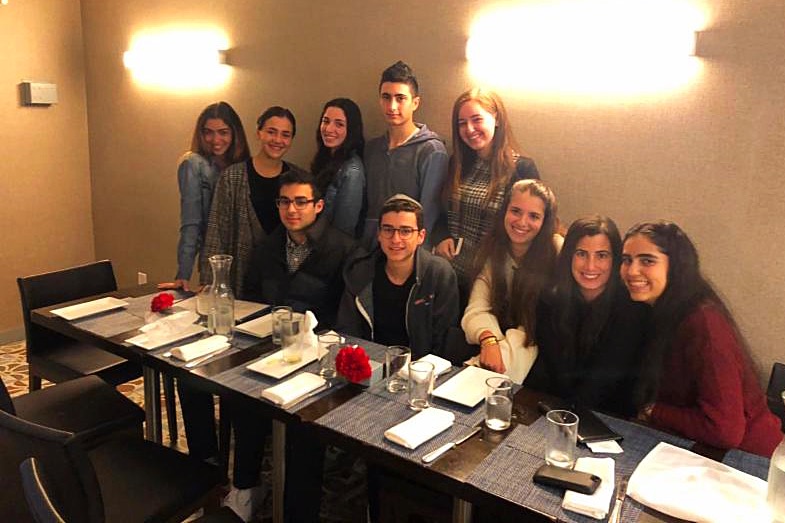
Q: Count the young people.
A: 10